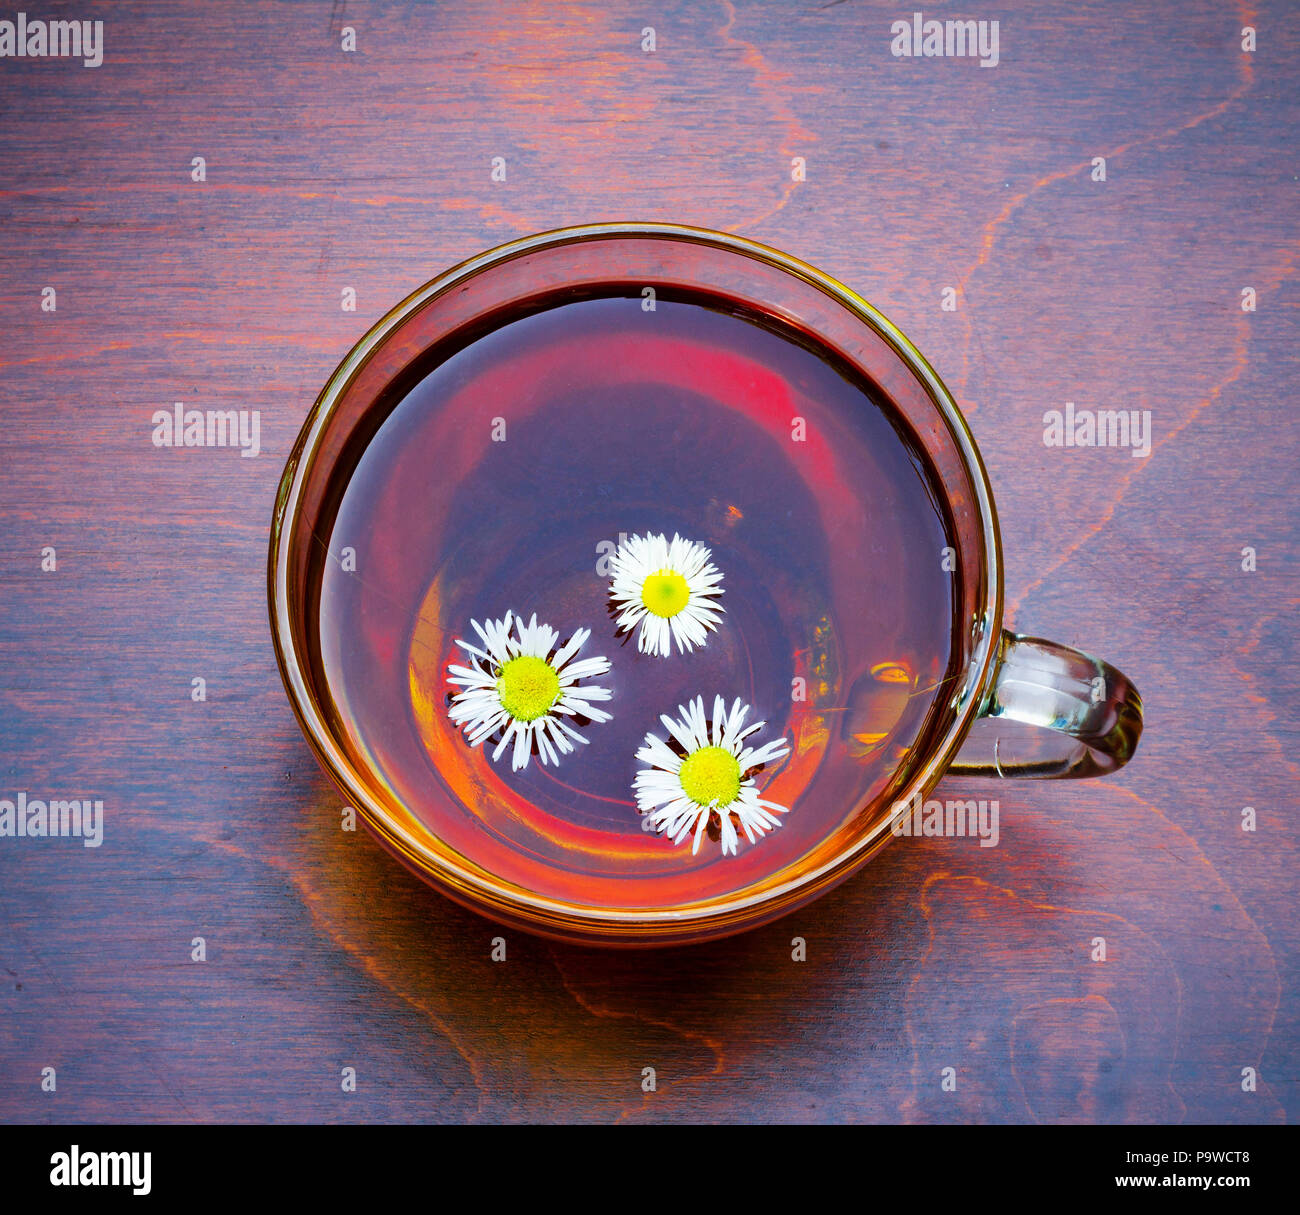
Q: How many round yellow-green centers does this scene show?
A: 3